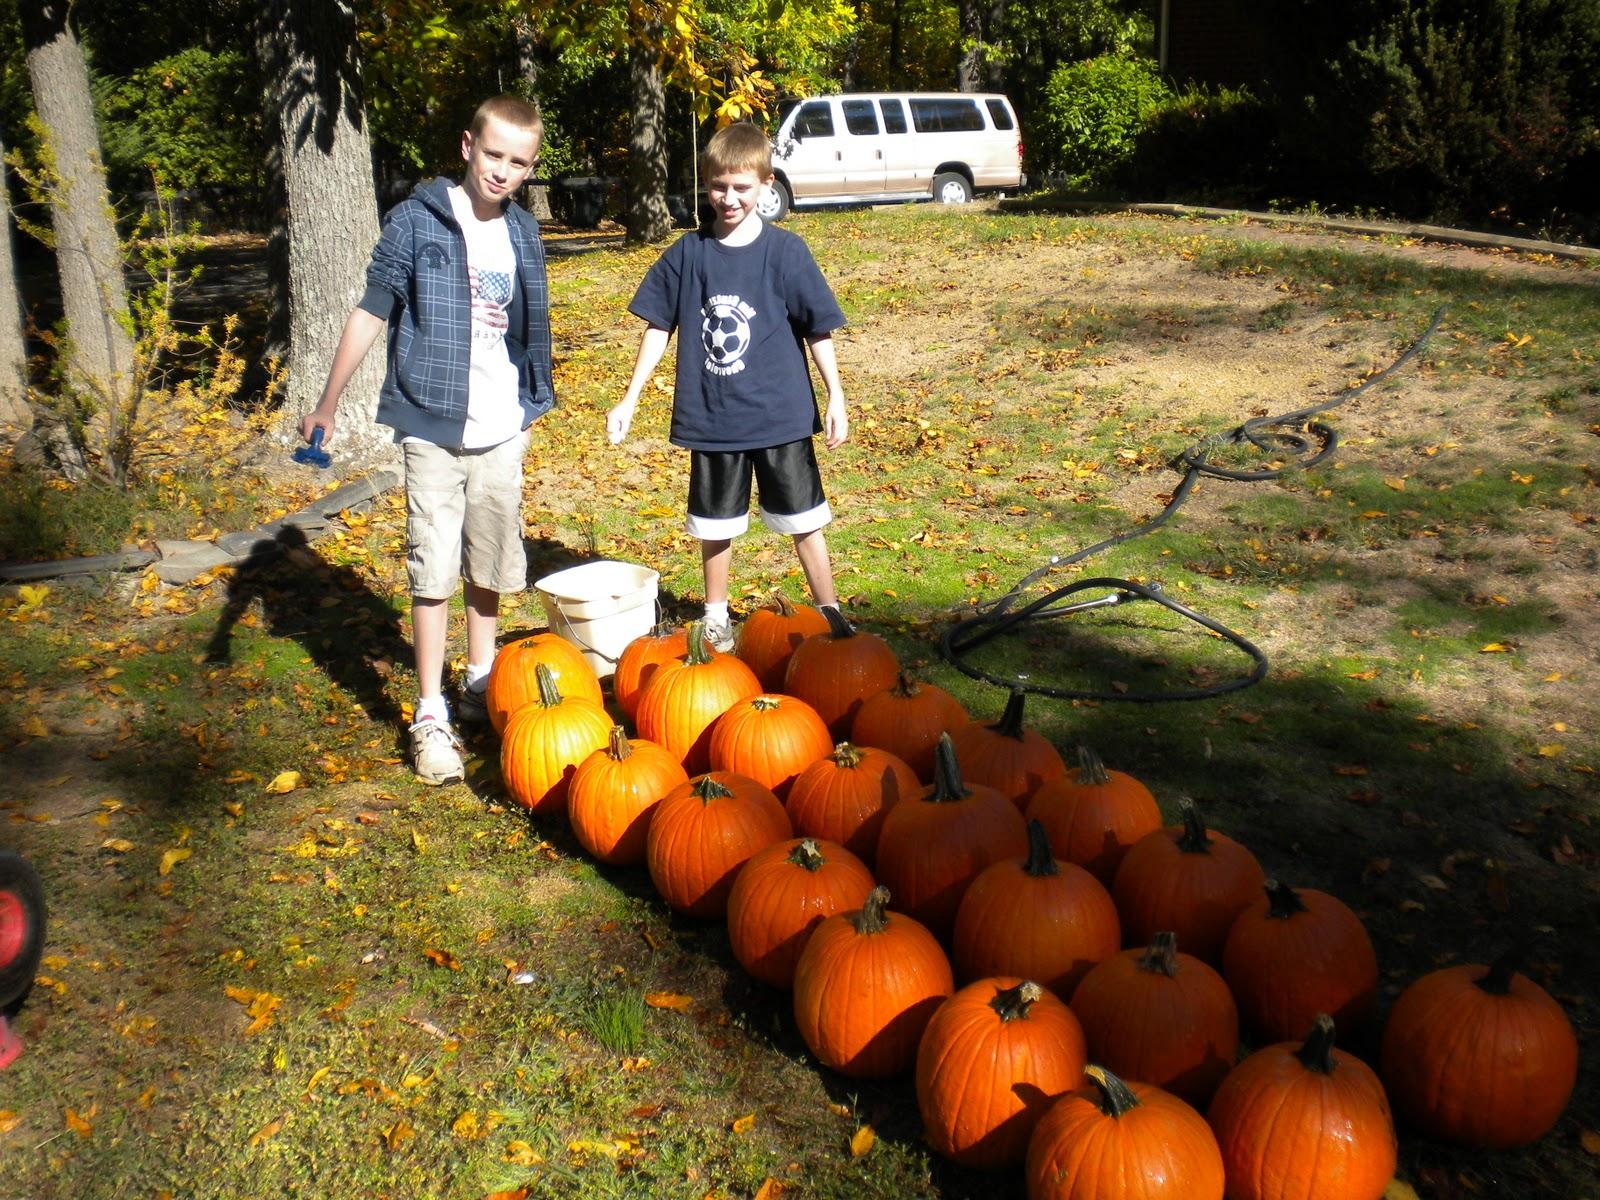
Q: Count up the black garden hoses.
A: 1